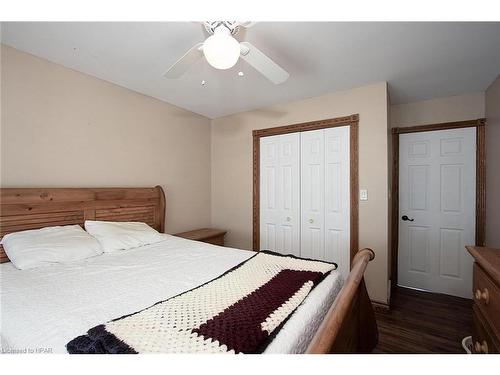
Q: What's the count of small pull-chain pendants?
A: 2